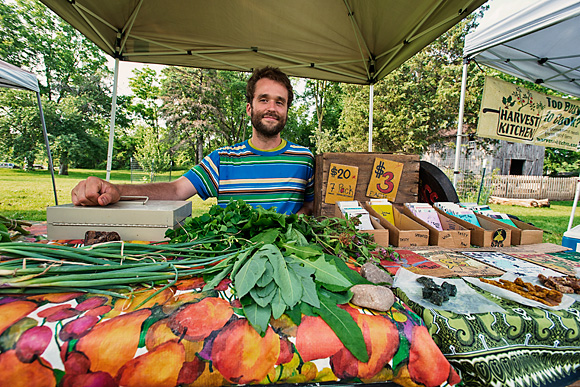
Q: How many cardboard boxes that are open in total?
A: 5